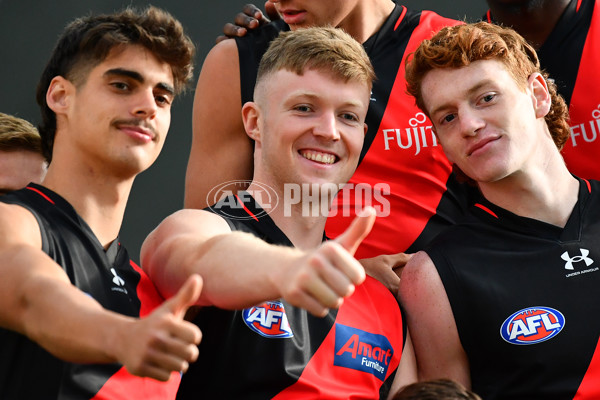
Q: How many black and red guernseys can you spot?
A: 5